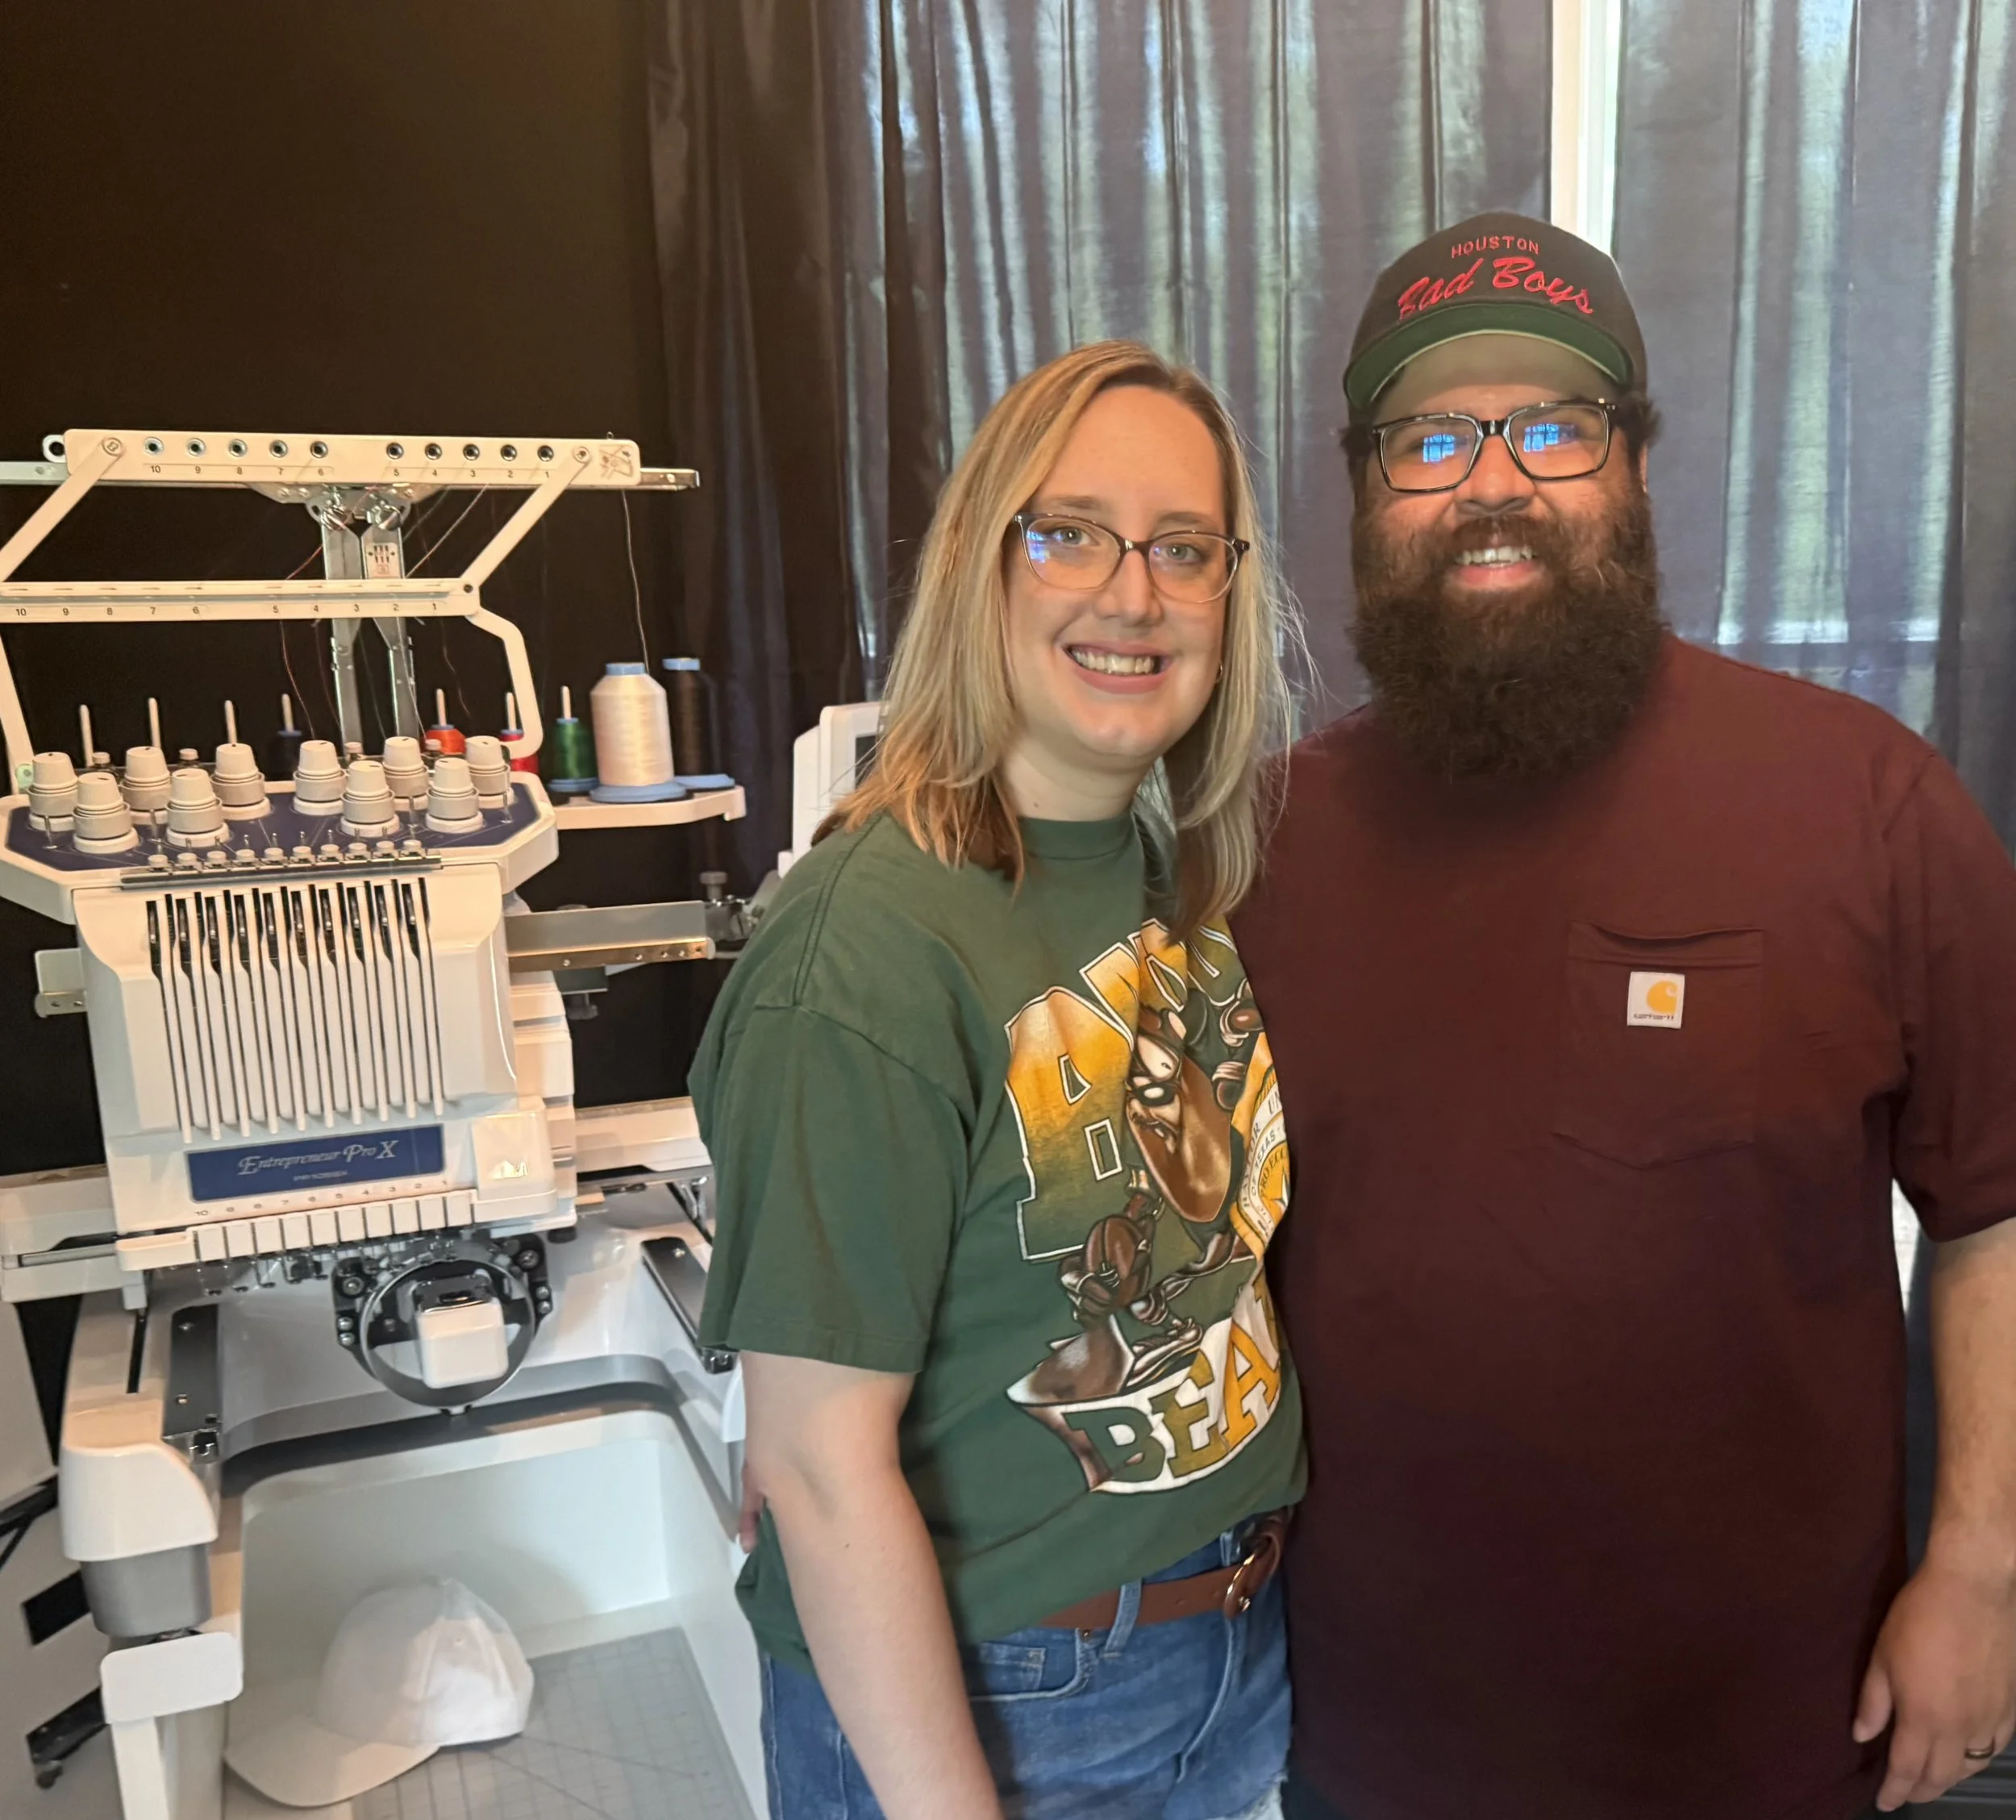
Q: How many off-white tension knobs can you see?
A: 10